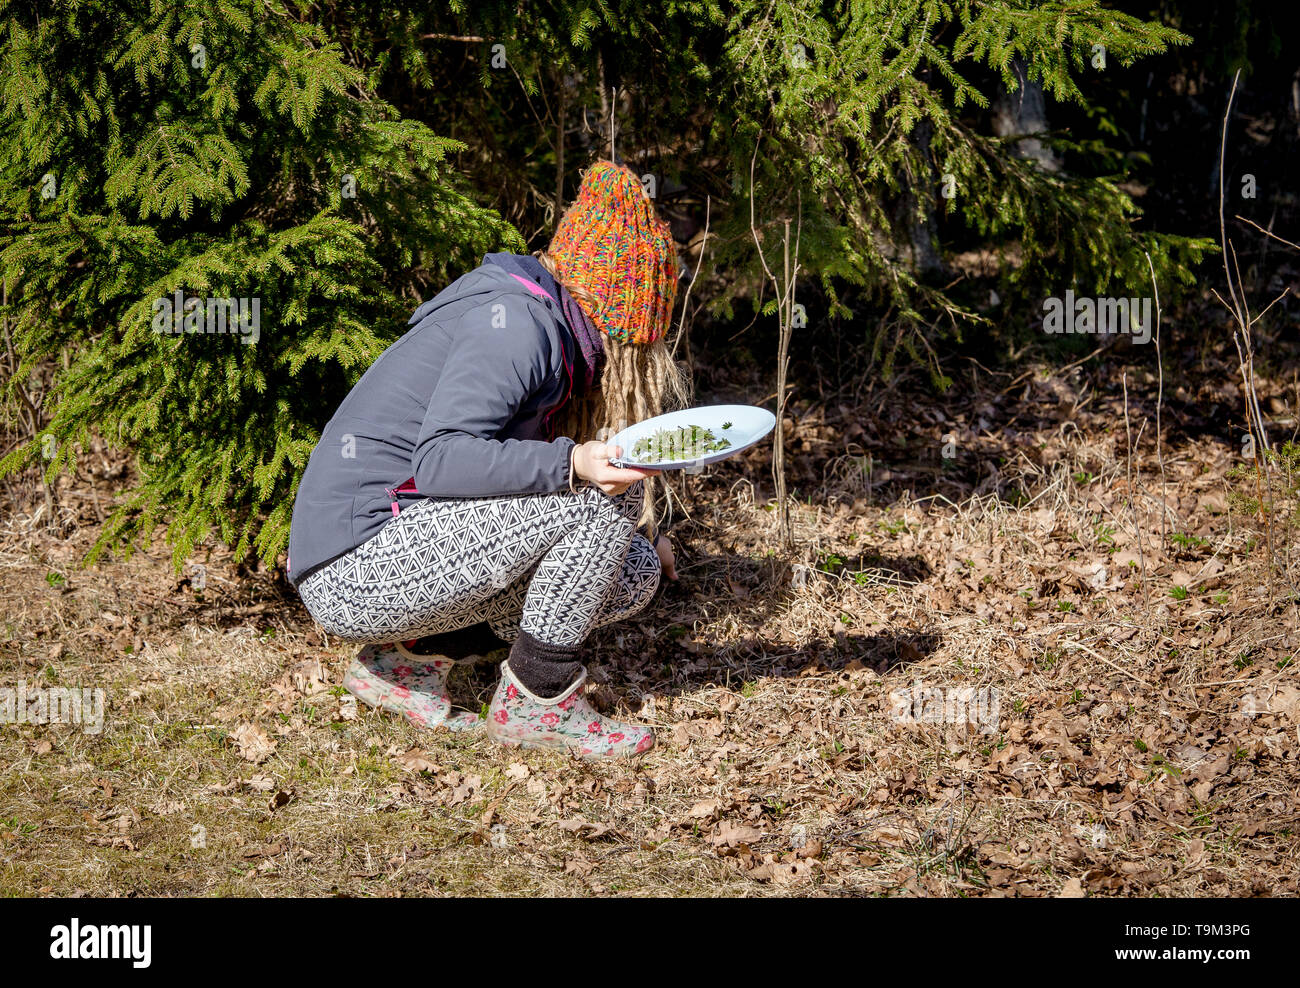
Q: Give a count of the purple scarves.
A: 1